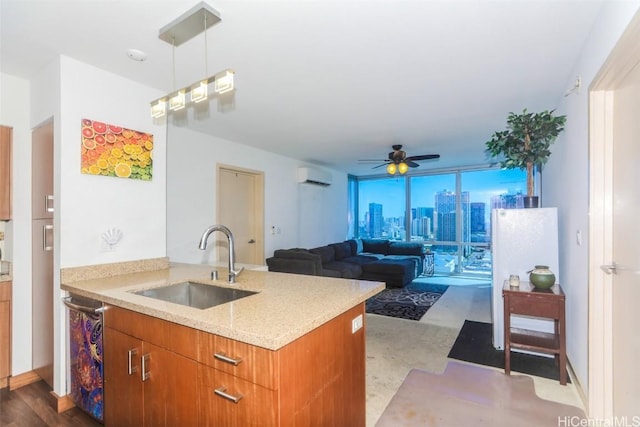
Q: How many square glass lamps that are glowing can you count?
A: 4